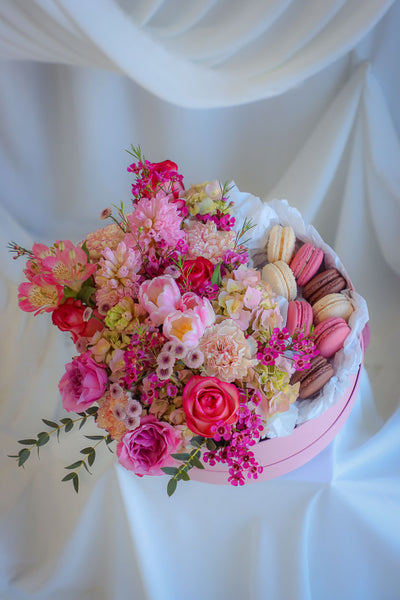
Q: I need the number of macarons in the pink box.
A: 8